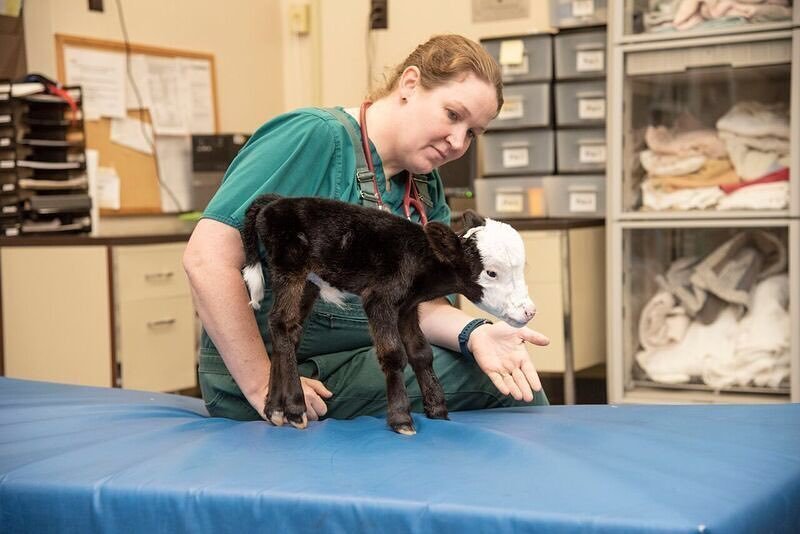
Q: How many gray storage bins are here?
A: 9